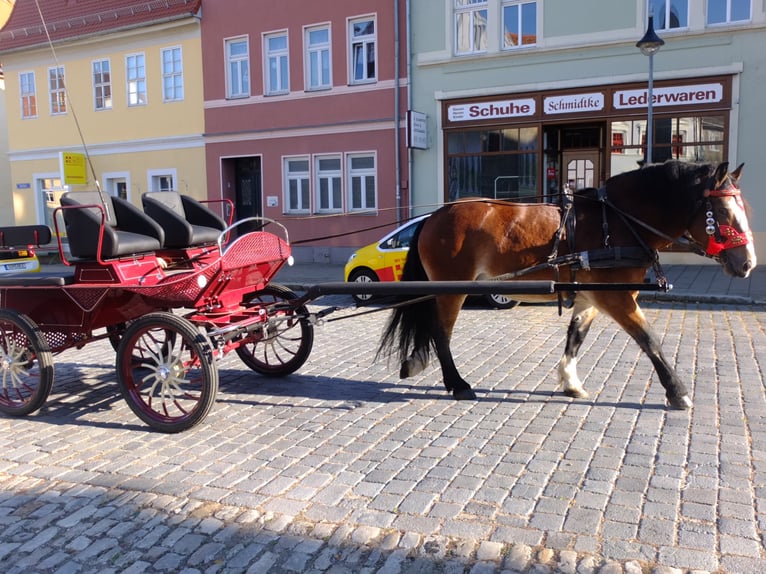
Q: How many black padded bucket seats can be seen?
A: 2